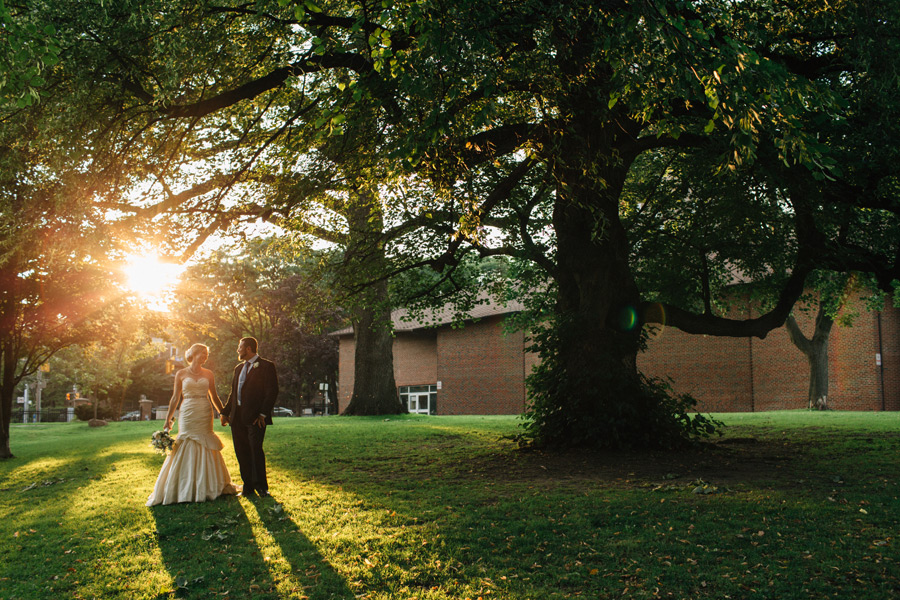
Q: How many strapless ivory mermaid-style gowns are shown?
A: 1